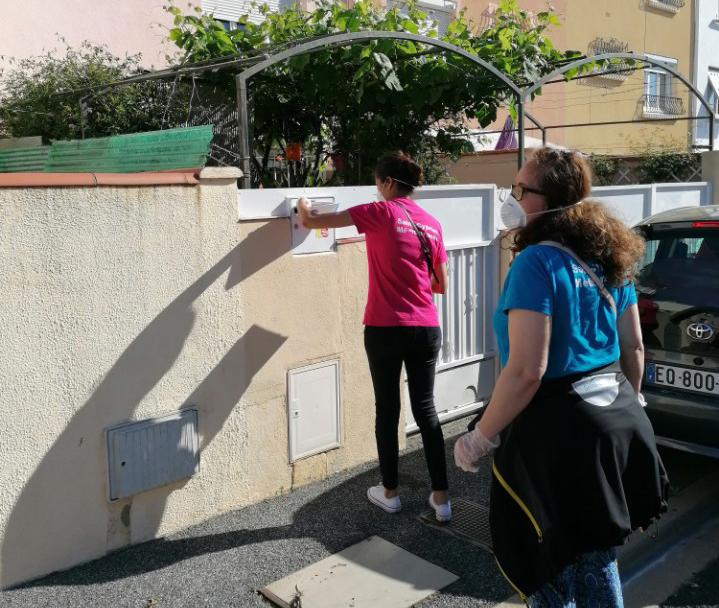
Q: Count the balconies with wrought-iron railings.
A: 3